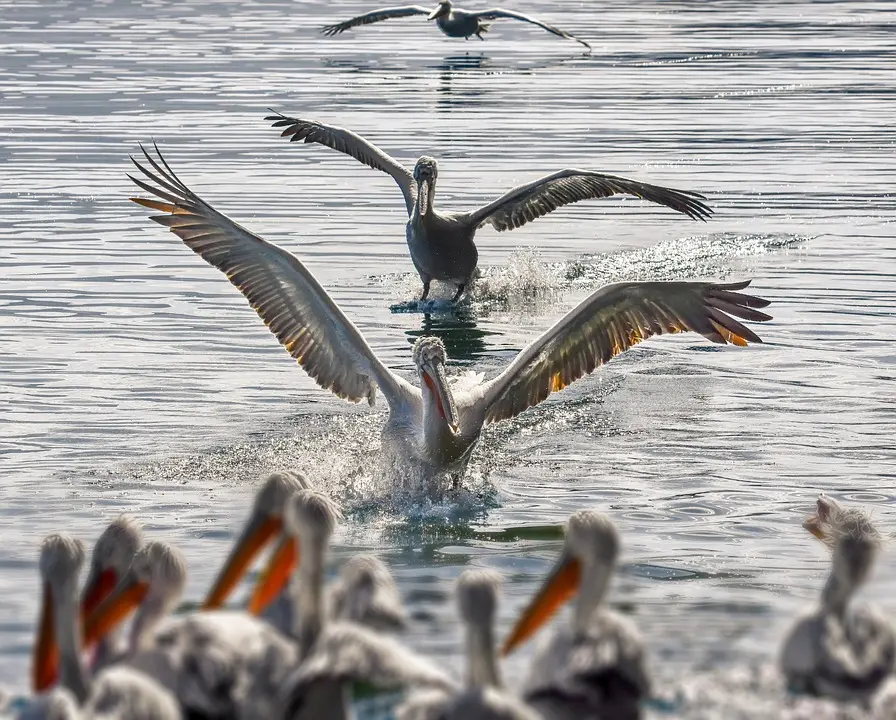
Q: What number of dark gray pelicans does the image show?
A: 2